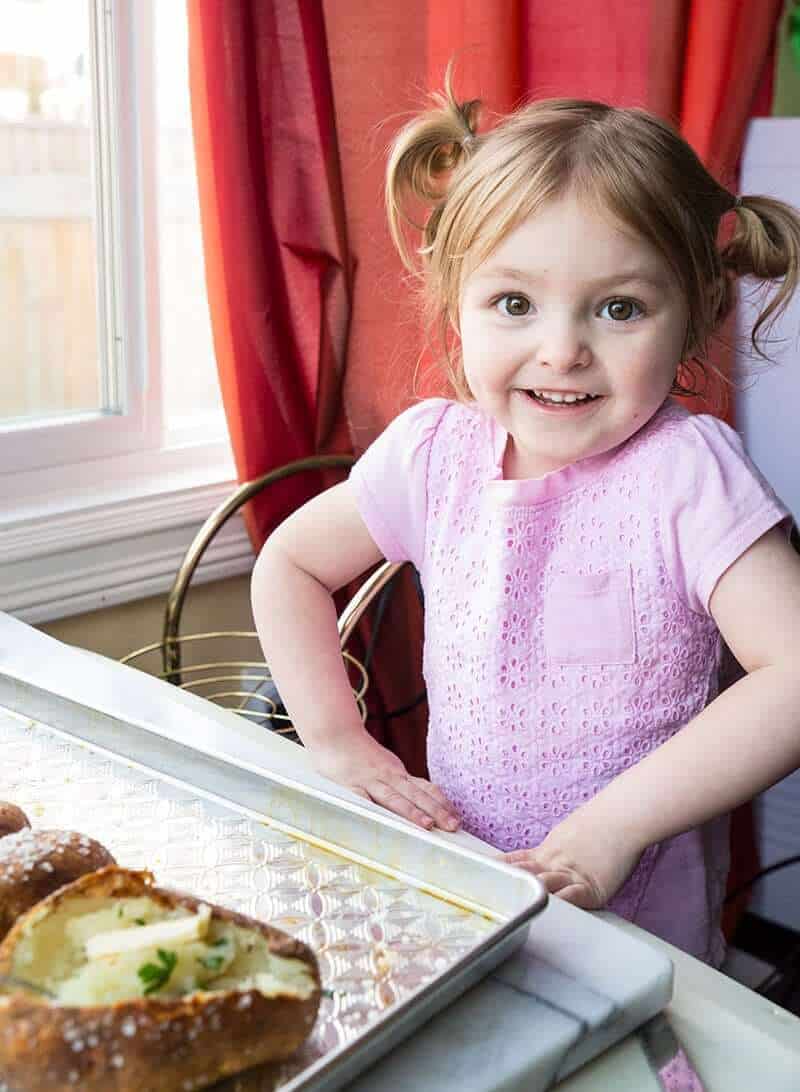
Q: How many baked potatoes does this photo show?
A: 3